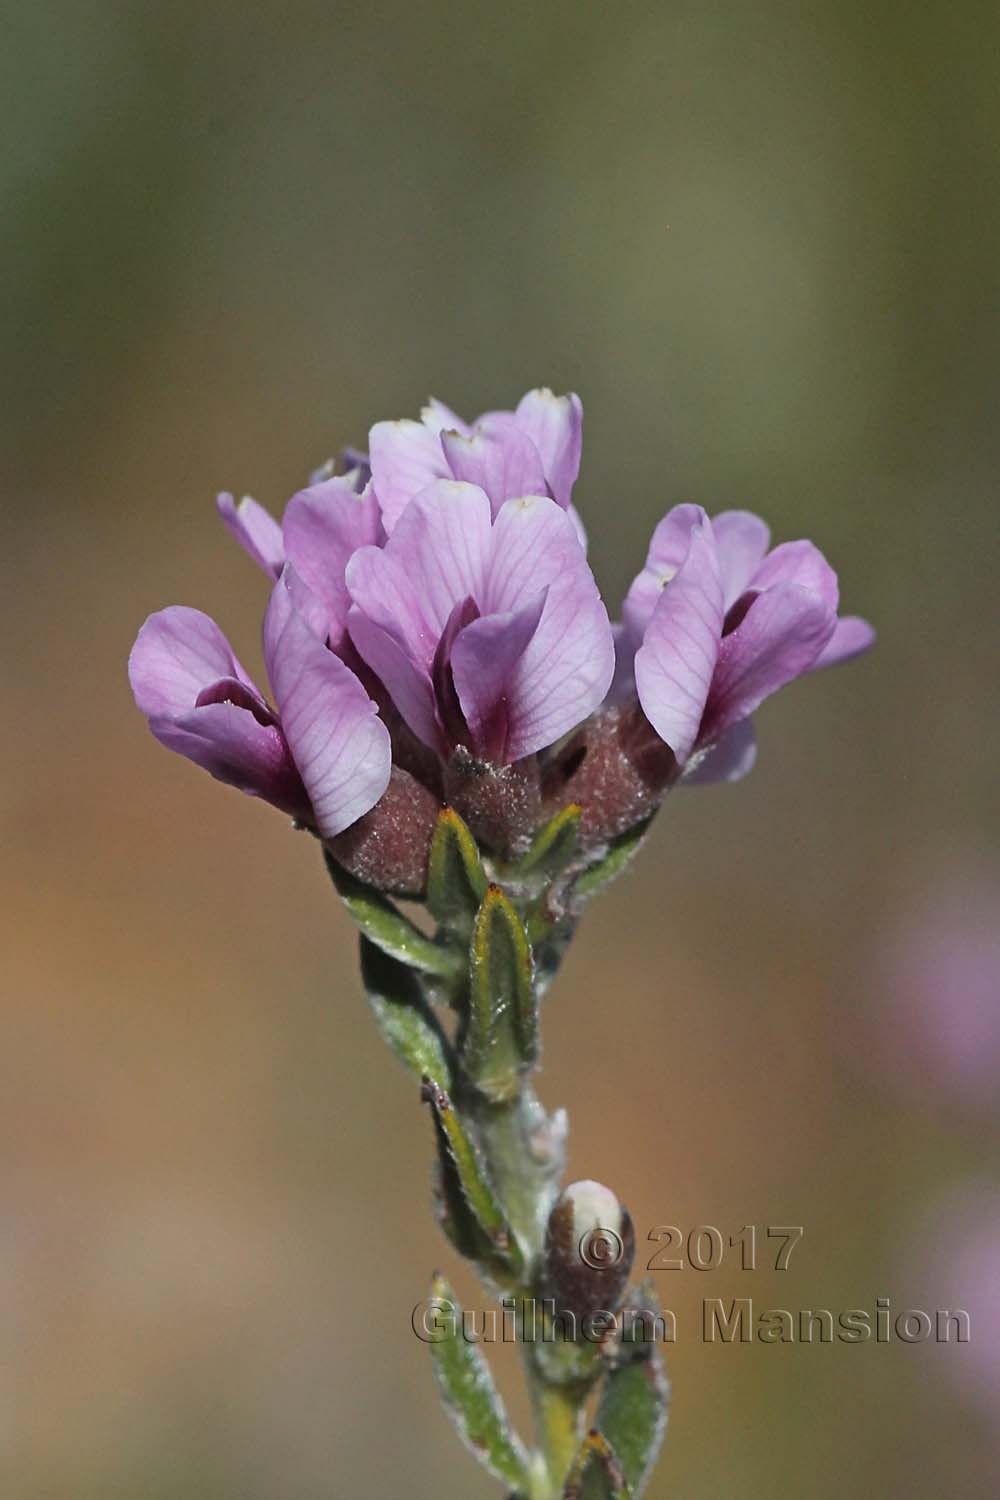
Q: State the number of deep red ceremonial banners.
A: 0